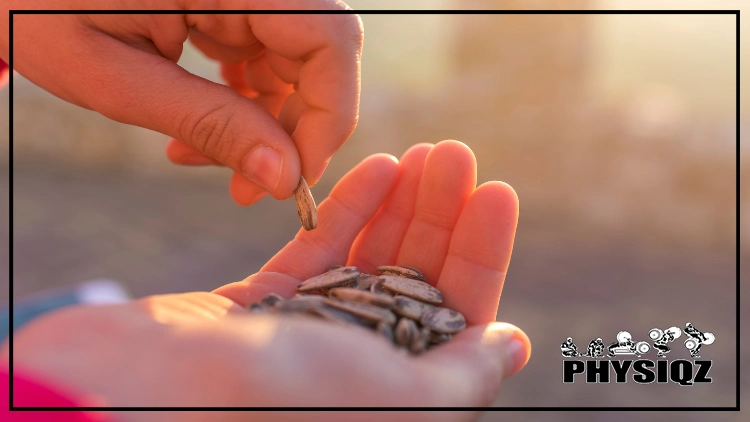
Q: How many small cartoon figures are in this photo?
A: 5